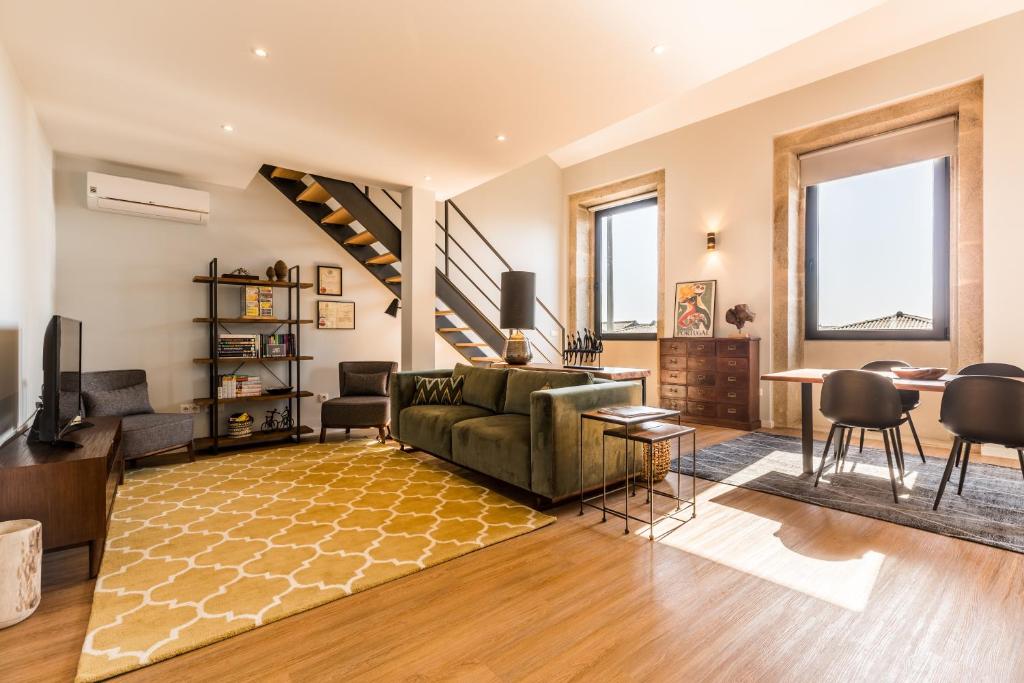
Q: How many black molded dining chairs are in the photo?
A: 4